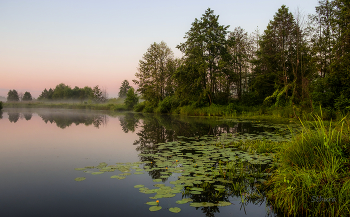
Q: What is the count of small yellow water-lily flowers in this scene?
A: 5